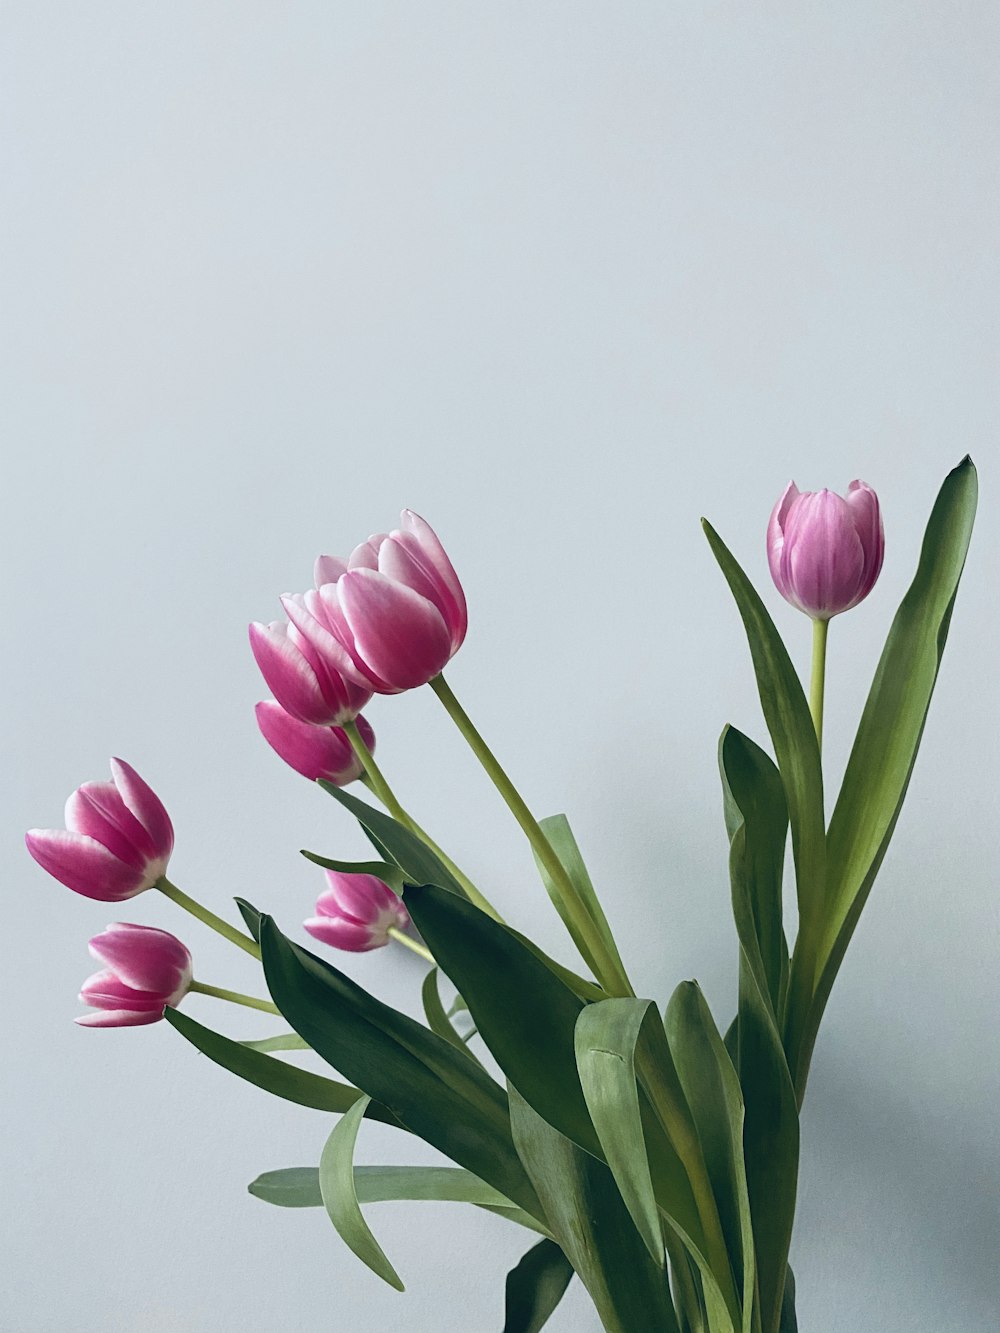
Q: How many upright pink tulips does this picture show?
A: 1